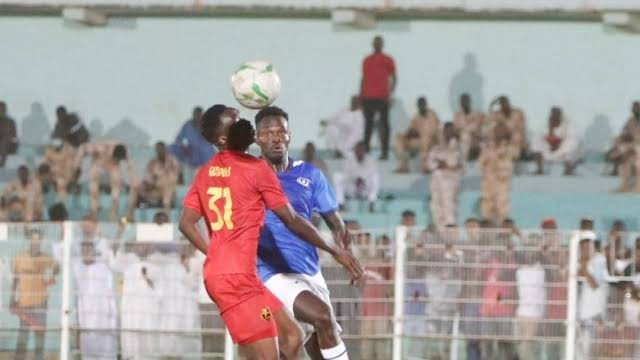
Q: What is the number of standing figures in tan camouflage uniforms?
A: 2